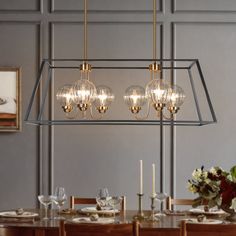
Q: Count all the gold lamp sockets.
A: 6